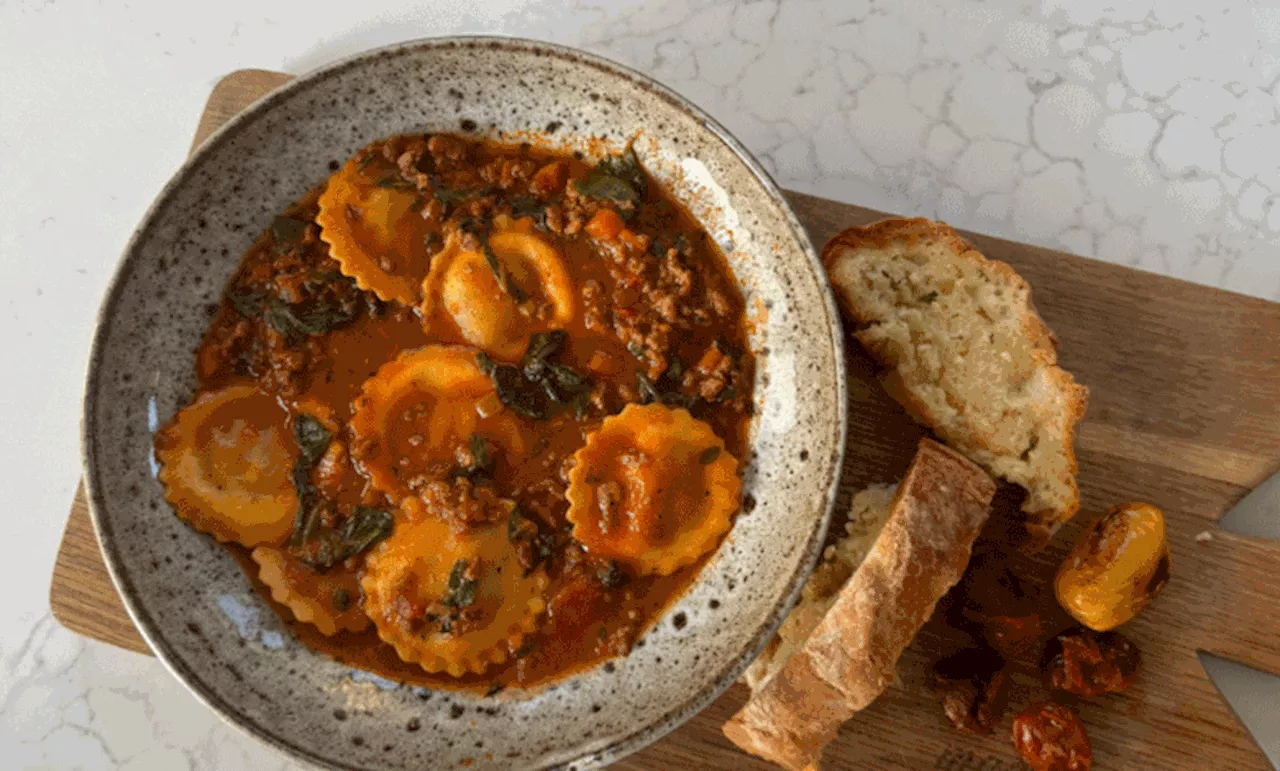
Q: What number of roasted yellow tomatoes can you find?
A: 1